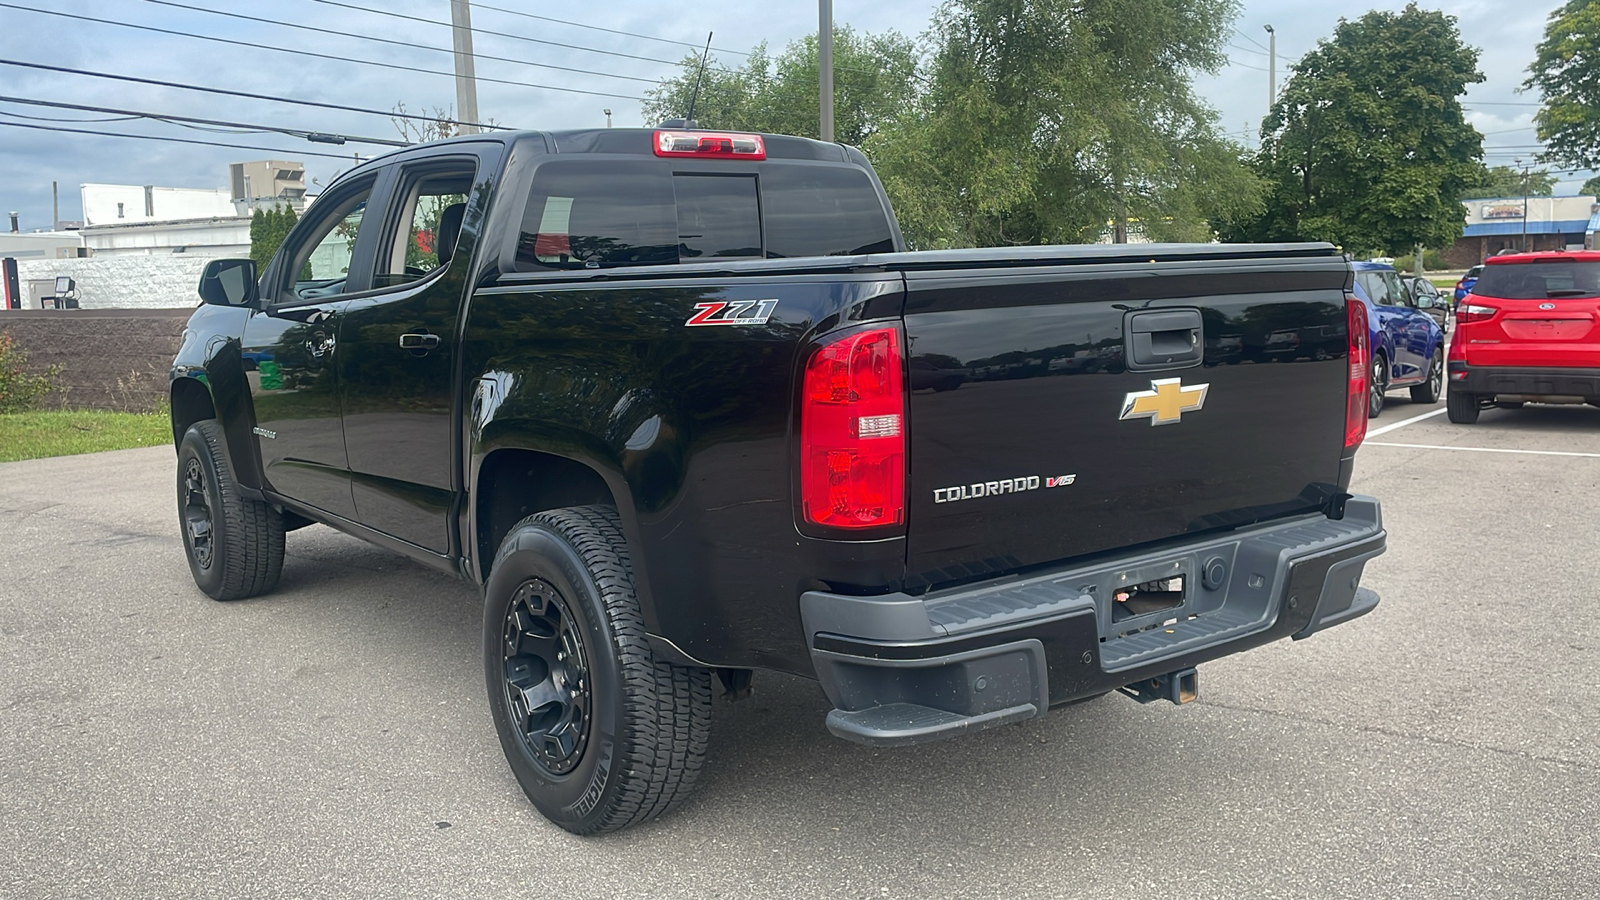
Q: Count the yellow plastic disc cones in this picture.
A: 0